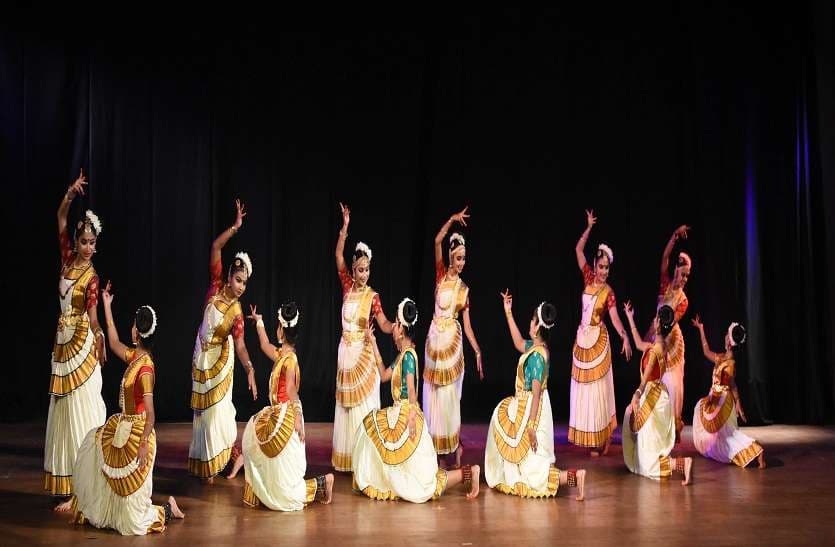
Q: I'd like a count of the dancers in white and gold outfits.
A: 12